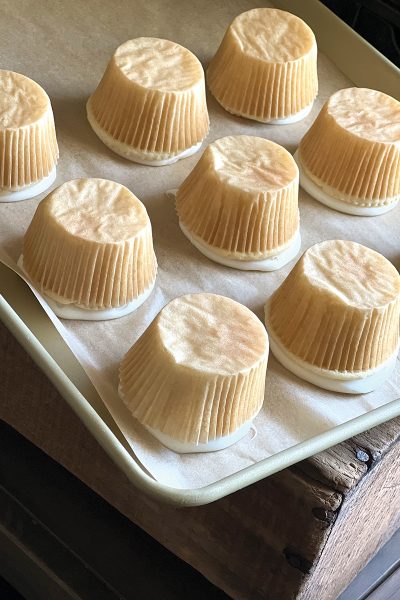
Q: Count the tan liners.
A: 8